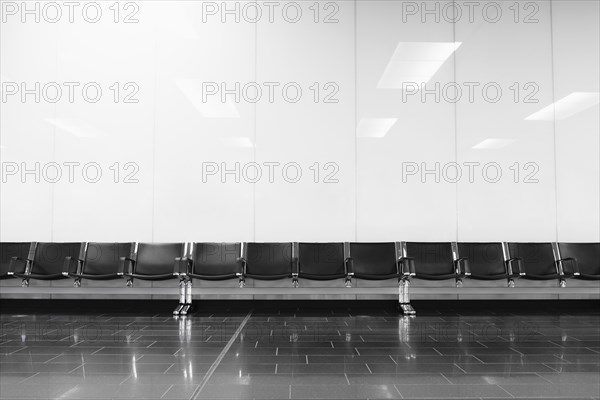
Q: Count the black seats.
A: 12